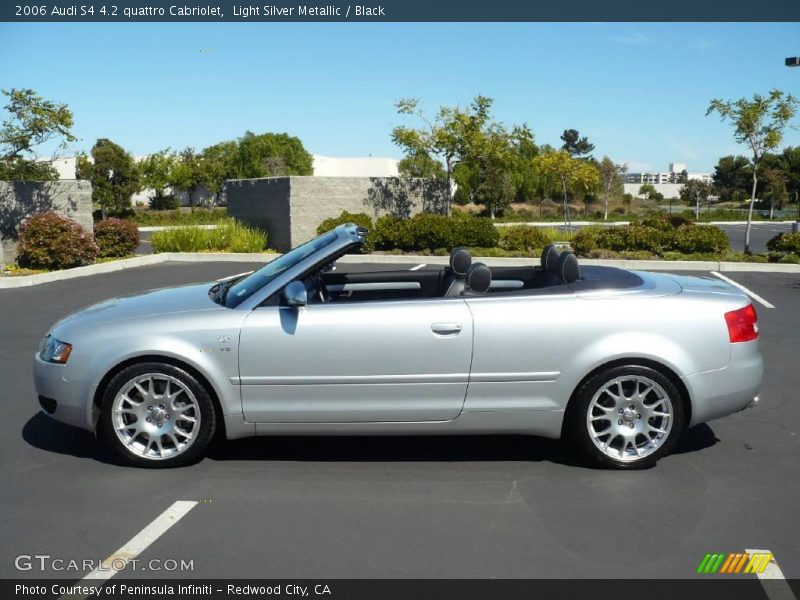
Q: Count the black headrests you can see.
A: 4